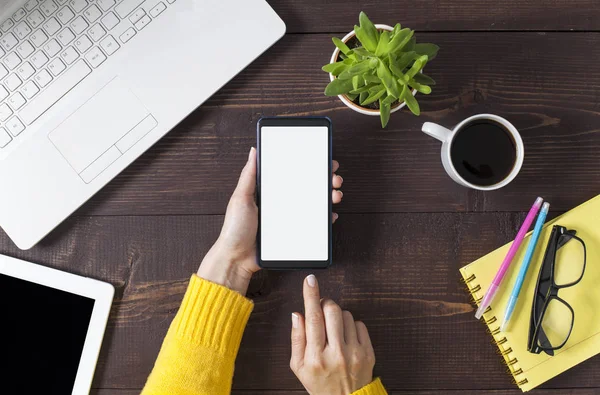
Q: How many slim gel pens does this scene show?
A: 2